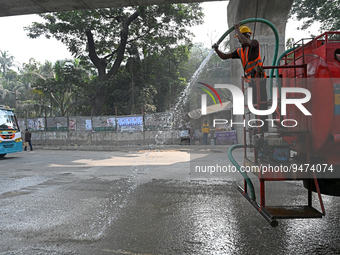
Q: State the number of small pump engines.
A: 1